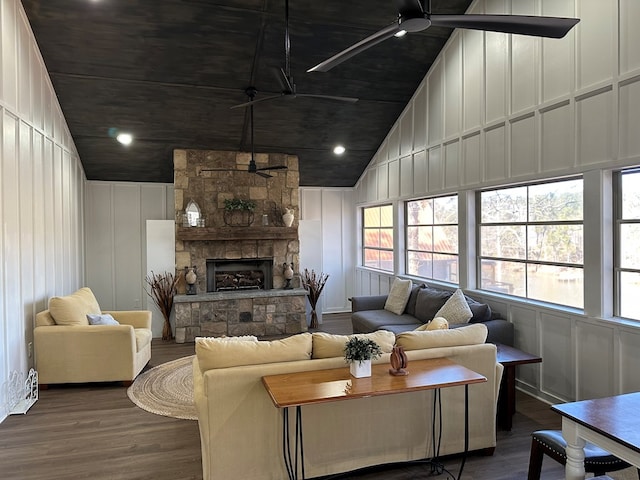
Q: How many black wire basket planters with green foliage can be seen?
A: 1